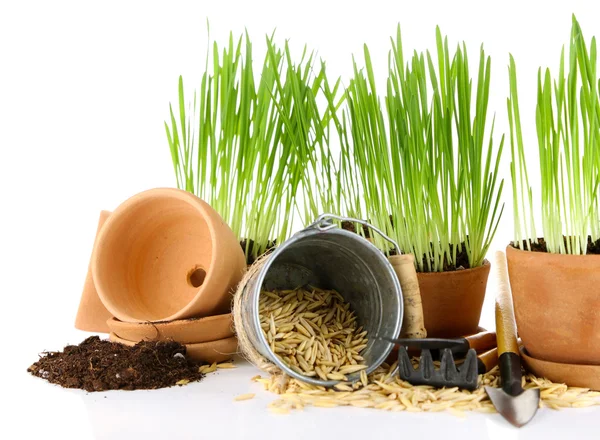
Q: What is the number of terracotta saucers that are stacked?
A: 2